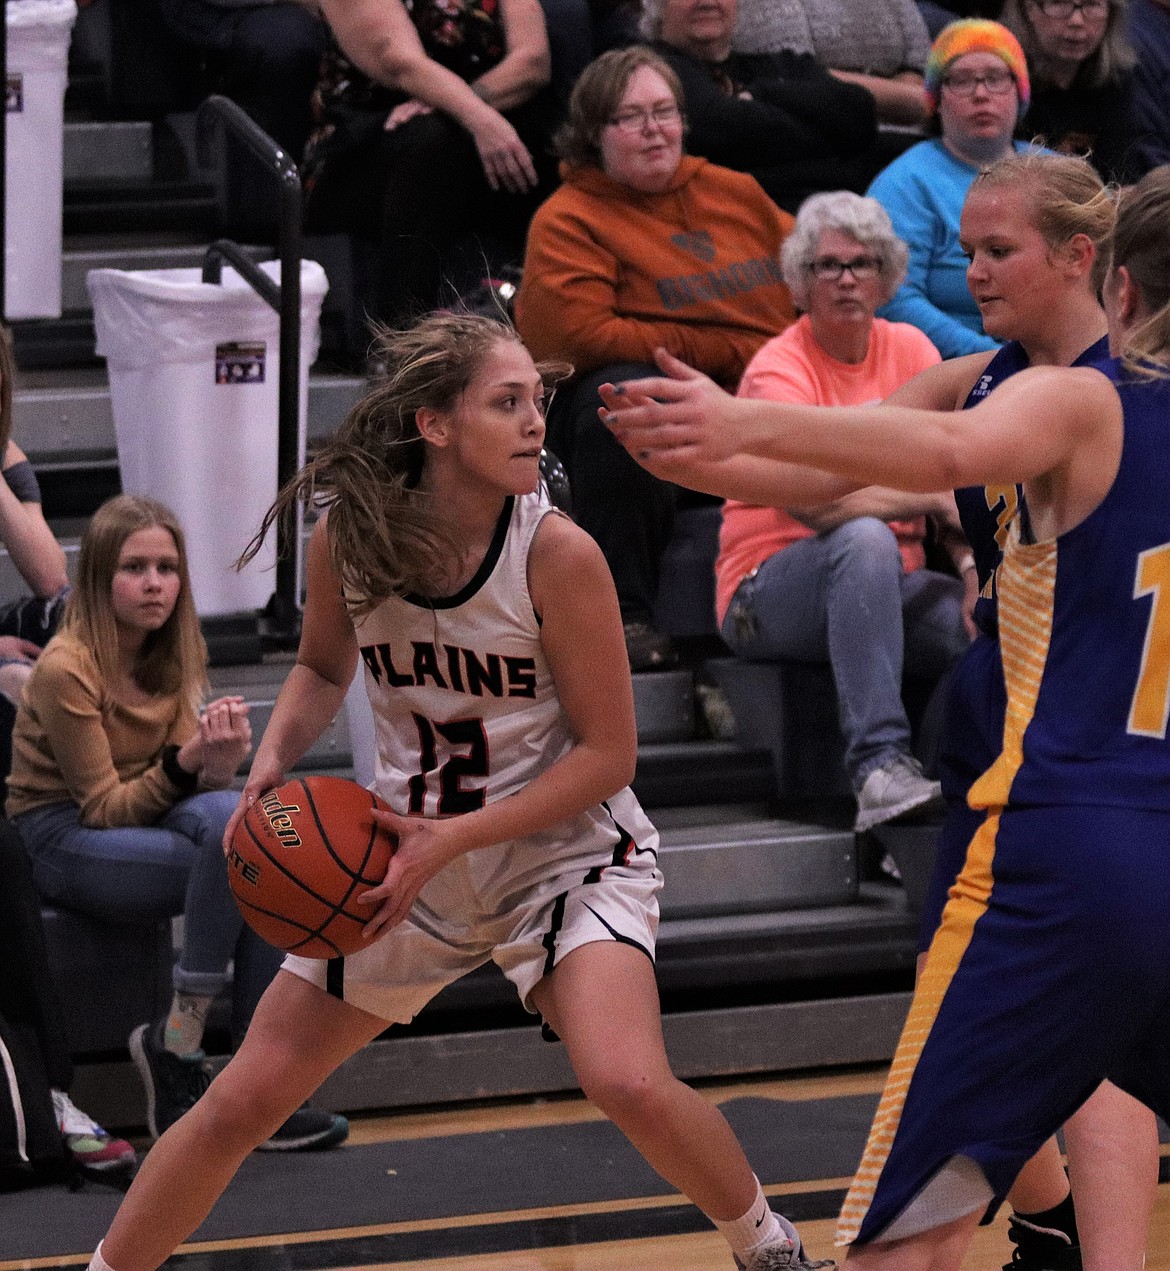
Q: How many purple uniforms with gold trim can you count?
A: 2